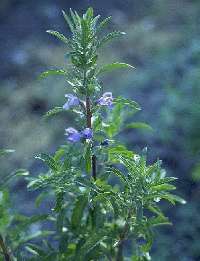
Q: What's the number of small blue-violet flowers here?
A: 4